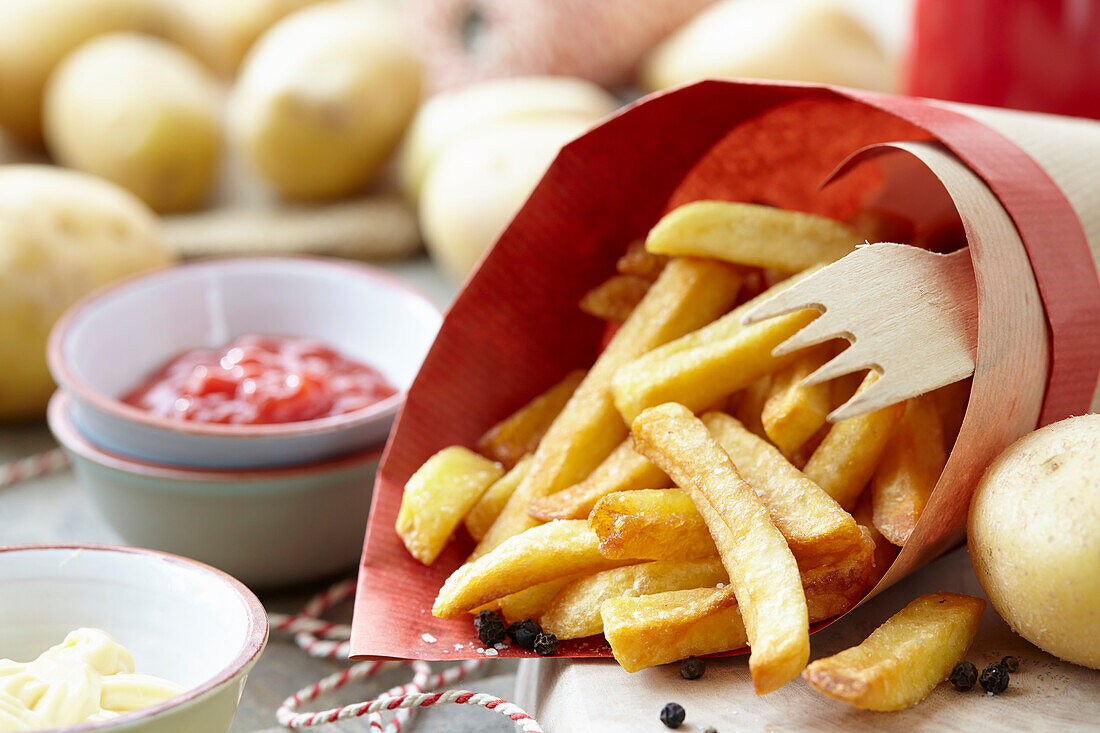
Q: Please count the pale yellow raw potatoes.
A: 9